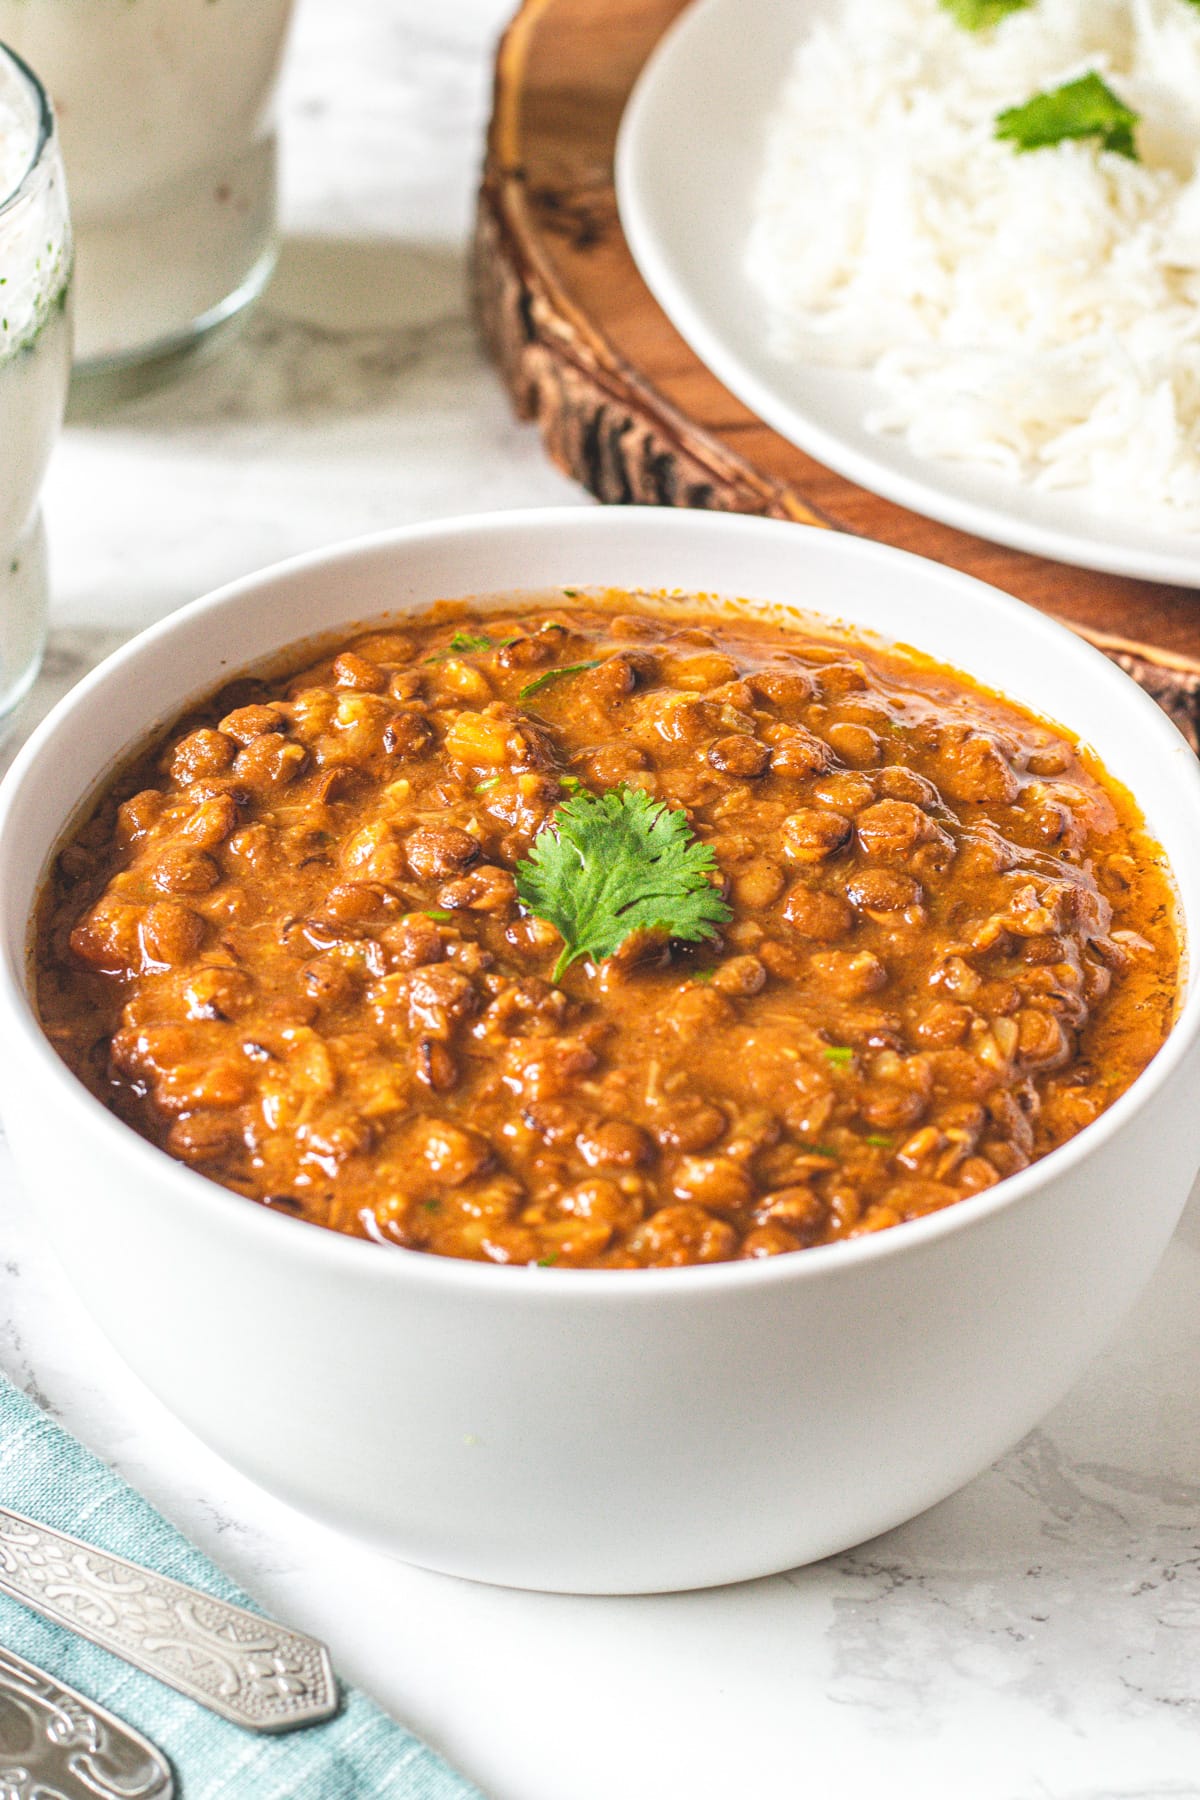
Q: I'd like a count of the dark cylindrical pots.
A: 0